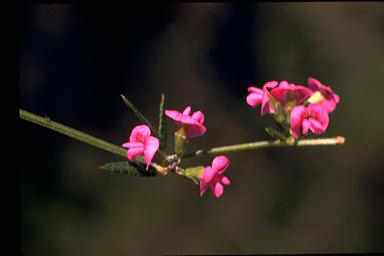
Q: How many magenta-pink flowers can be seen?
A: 7